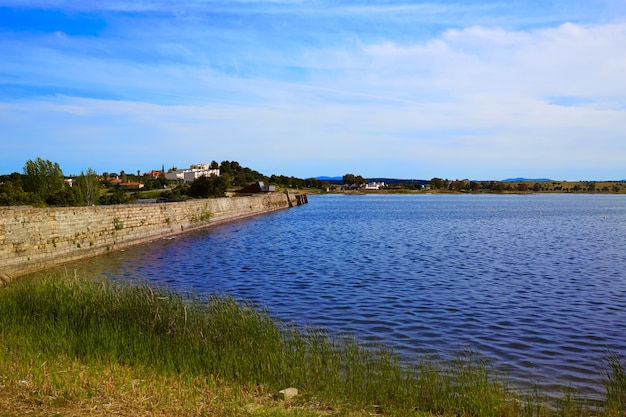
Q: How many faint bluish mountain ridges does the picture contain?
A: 2